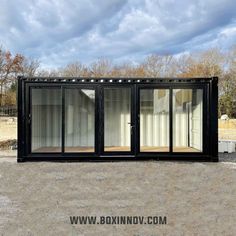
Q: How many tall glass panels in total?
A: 5